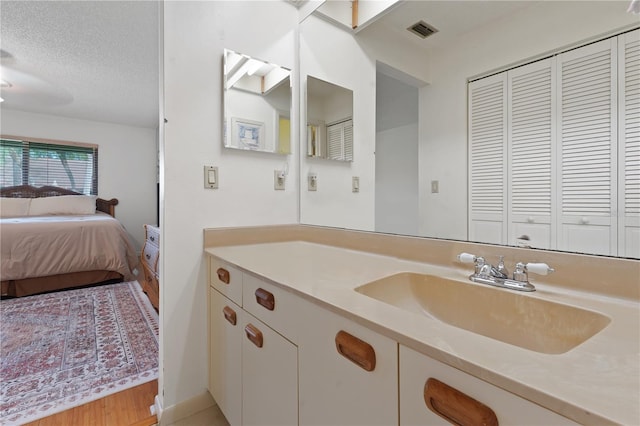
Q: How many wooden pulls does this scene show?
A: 6